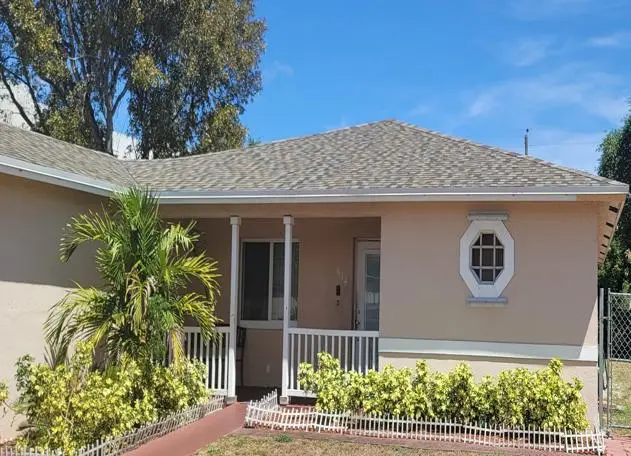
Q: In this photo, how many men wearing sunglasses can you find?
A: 0